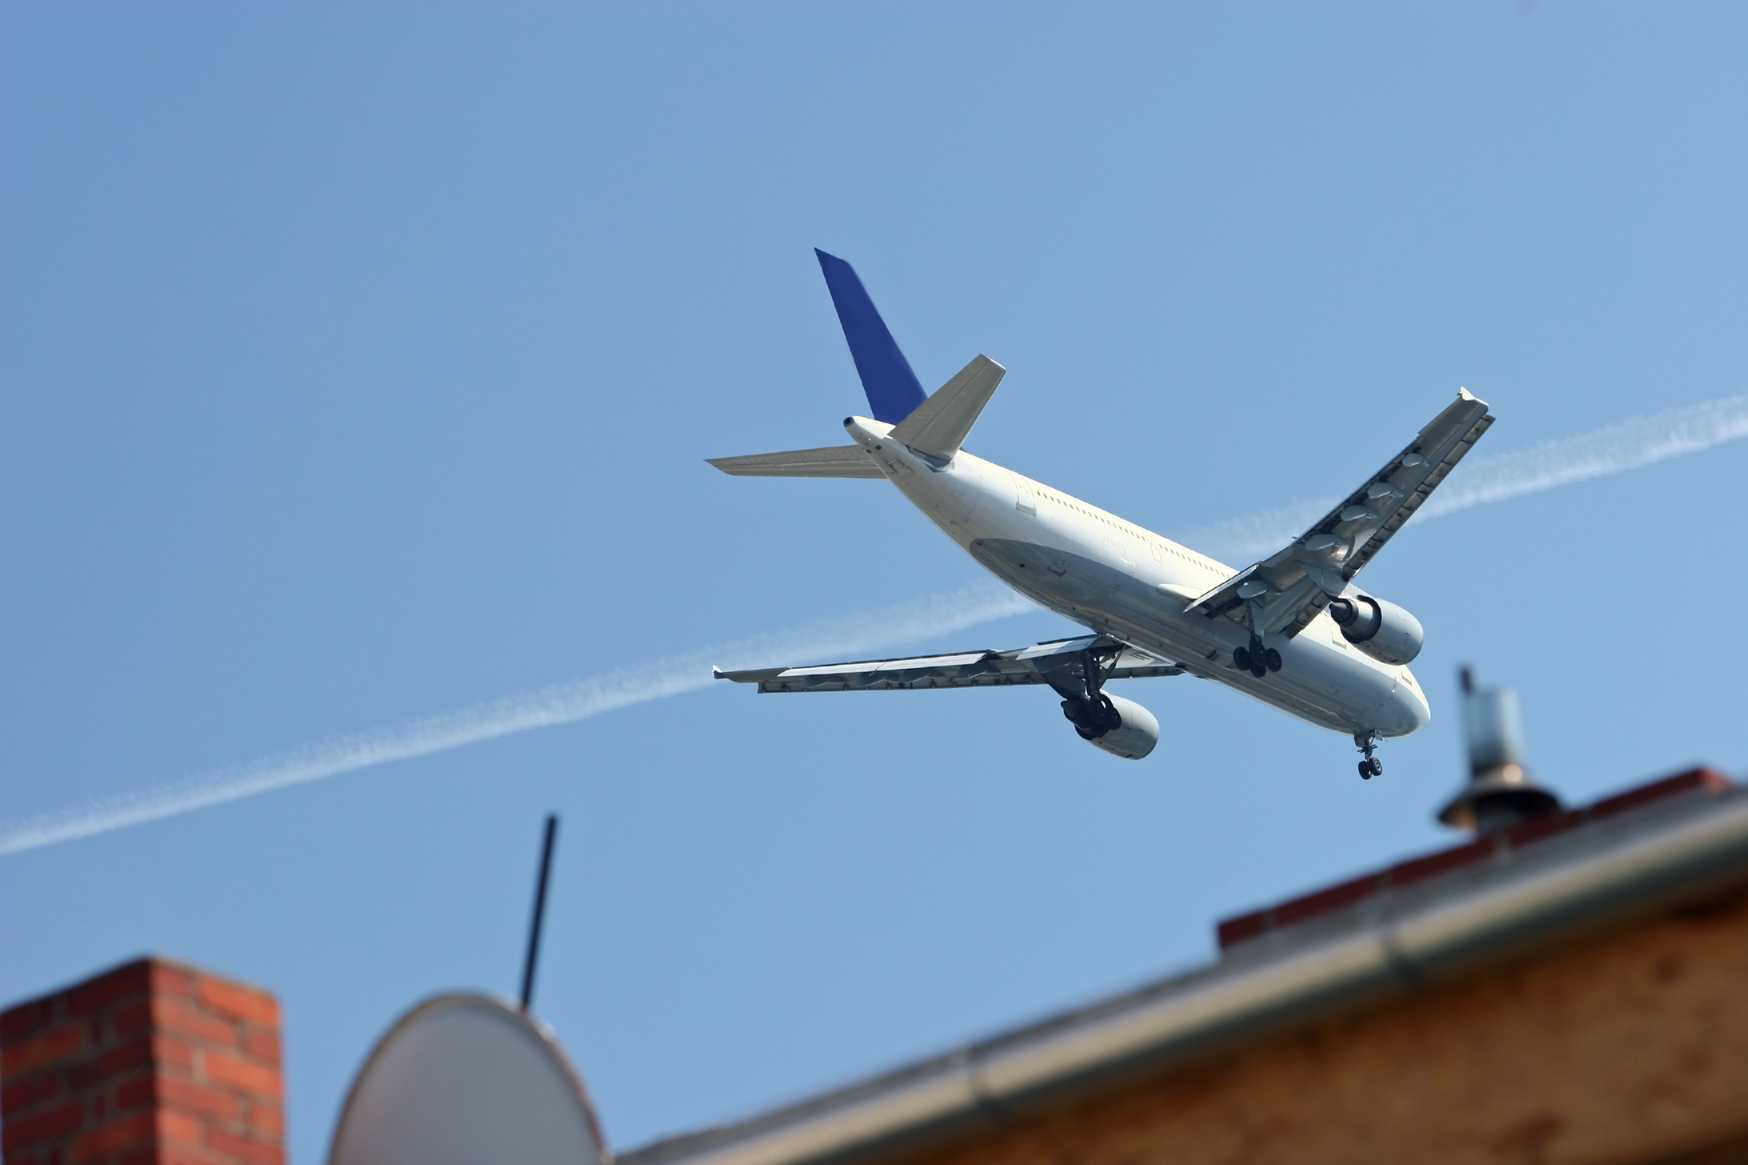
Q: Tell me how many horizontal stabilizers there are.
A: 2